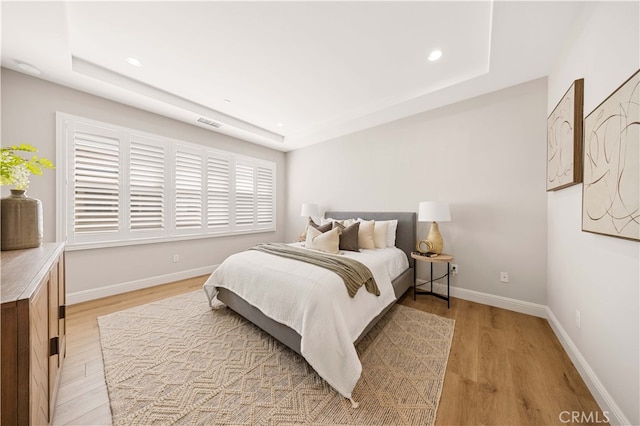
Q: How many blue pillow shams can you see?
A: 0